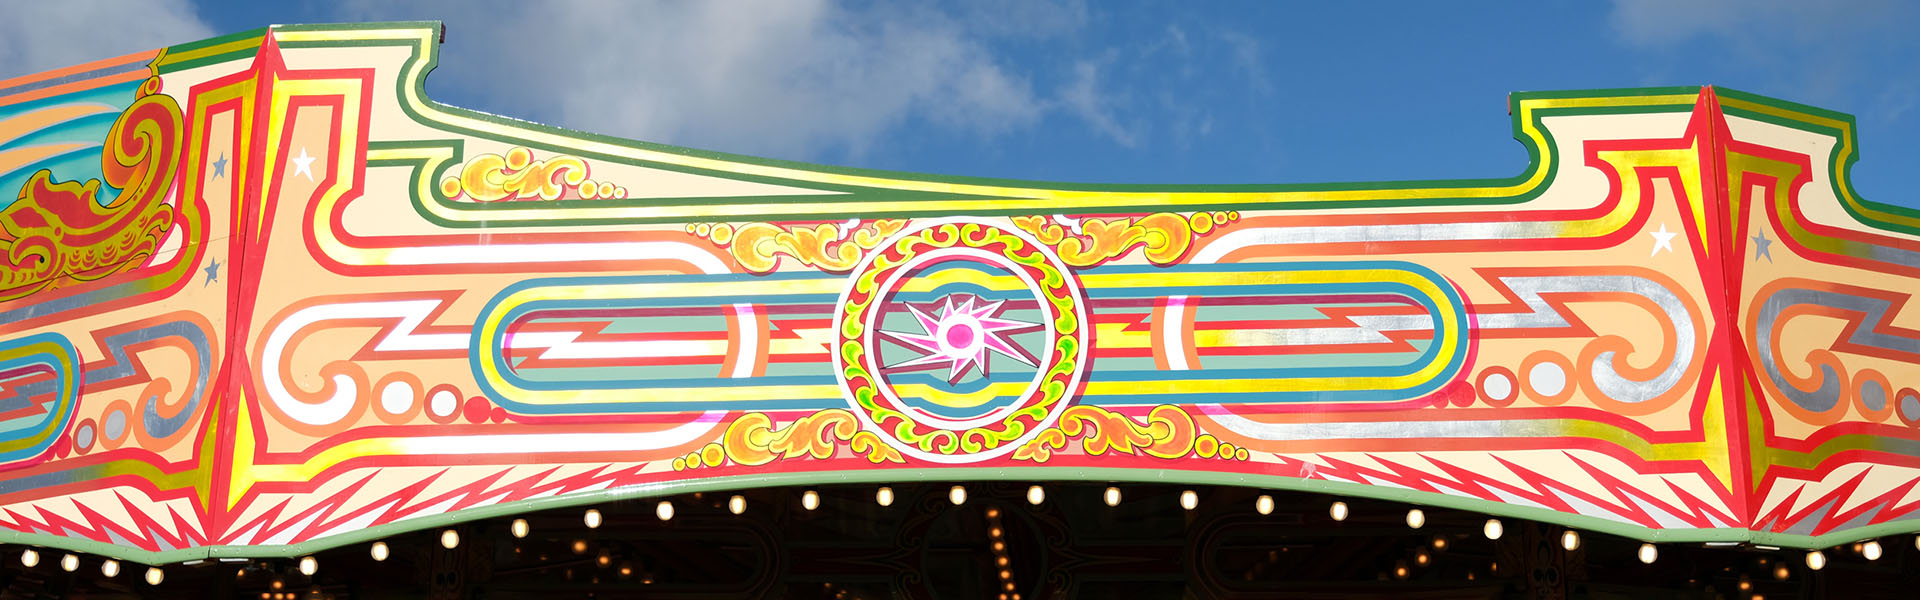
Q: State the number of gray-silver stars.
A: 3